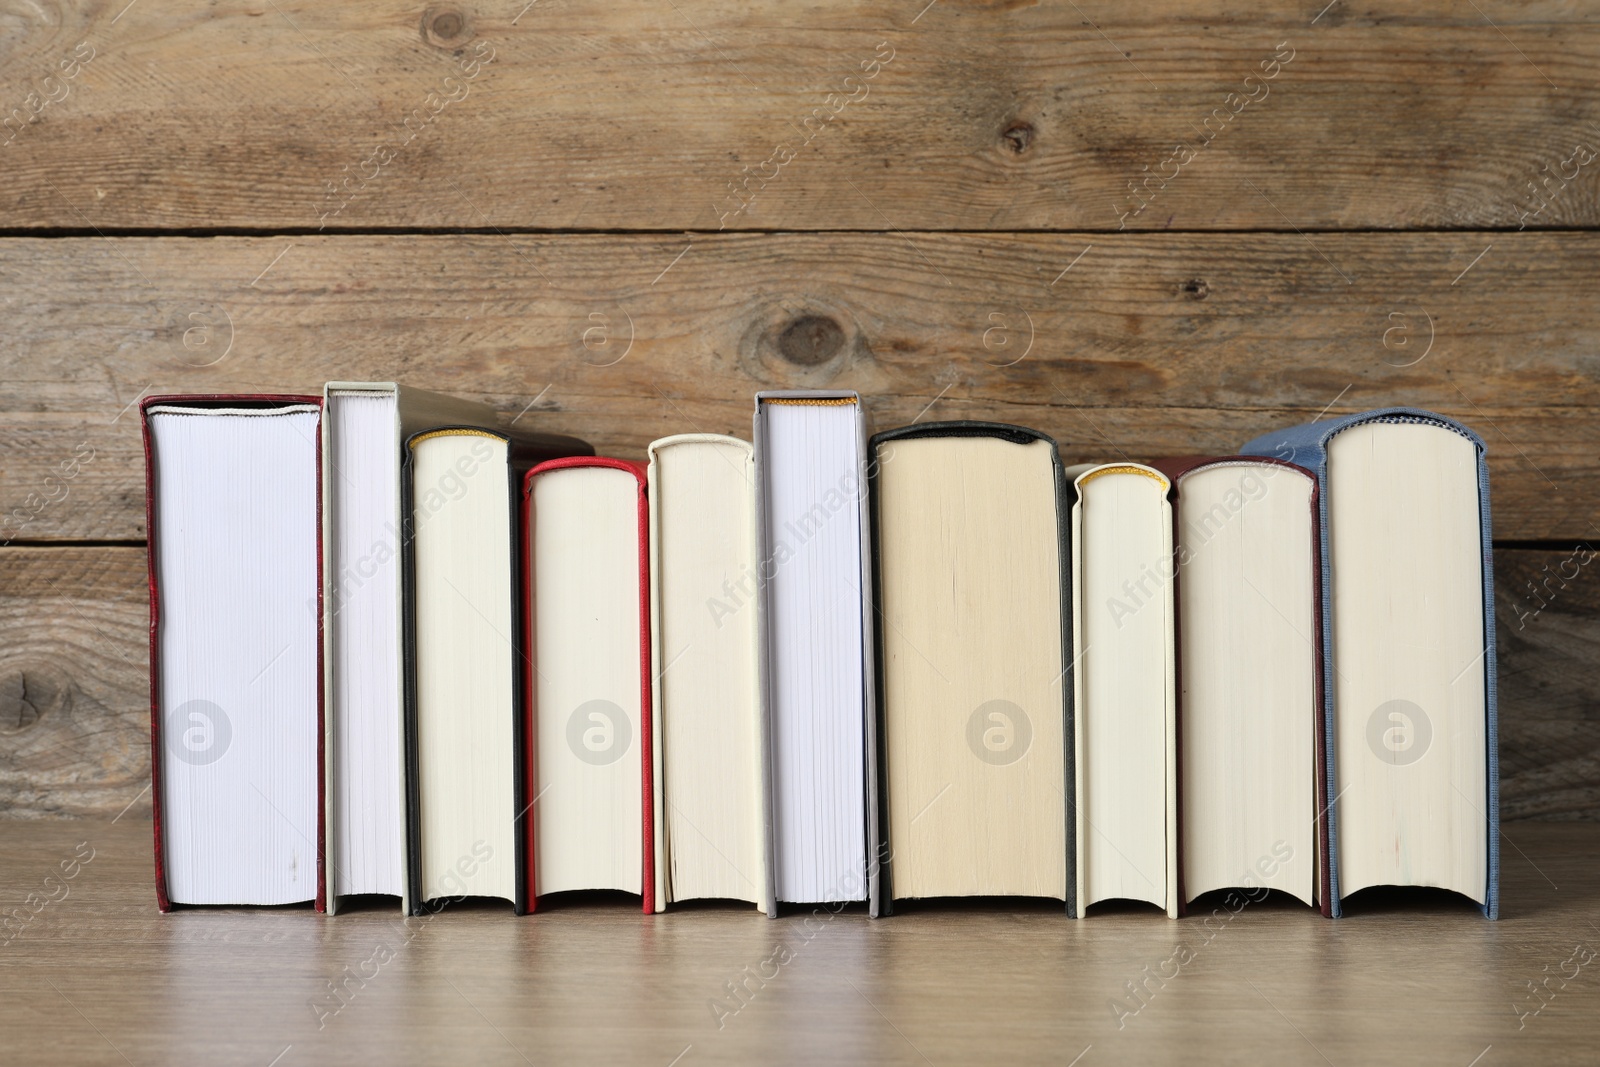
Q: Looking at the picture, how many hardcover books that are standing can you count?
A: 10